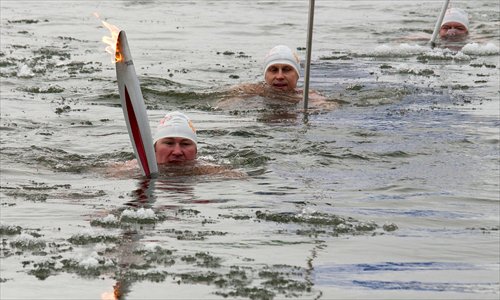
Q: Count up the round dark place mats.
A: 0